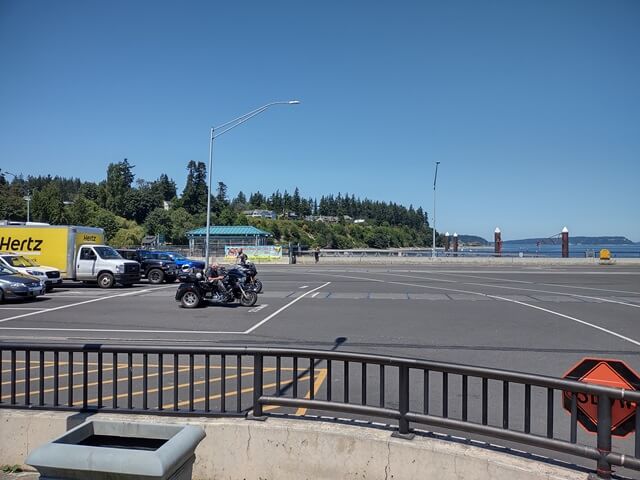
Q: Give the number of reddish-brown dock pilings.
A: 4